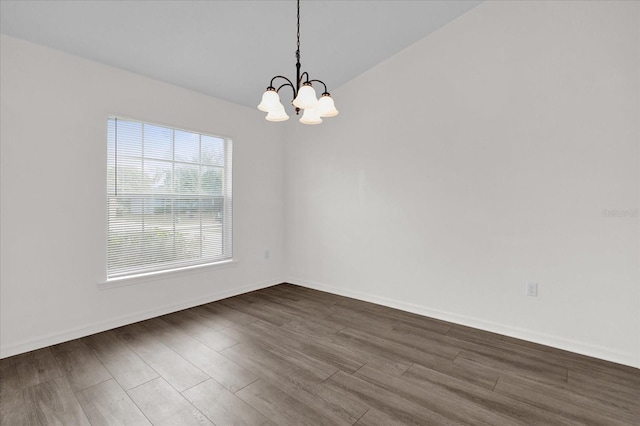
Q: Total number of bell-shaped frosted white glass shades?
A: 5